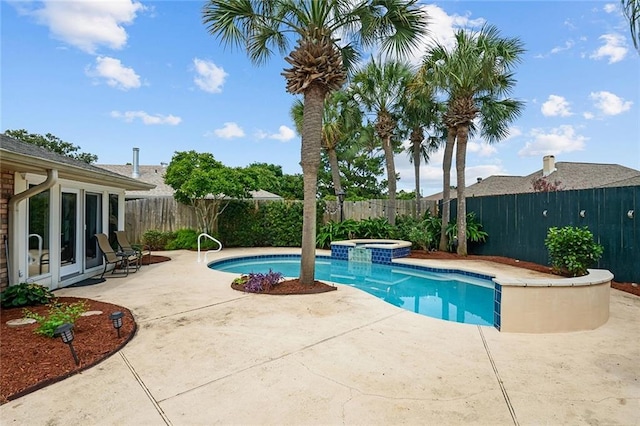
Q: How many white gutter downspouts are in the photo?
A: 1